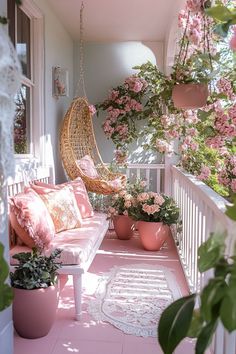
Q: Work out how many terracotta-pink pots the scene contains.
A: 4